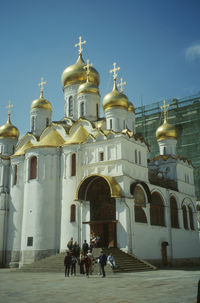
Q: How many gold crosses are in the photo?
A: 7